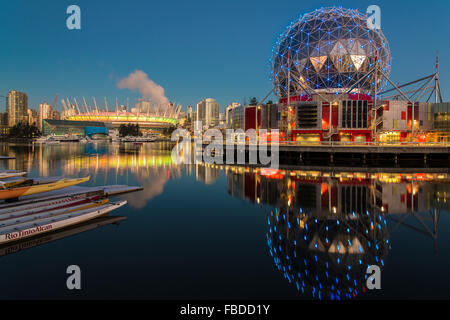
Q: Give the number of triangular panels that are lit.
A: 2